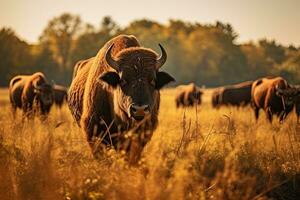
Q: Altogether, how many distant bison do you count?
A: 5